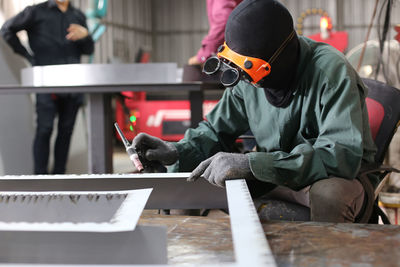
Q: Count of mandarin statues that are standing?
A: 0